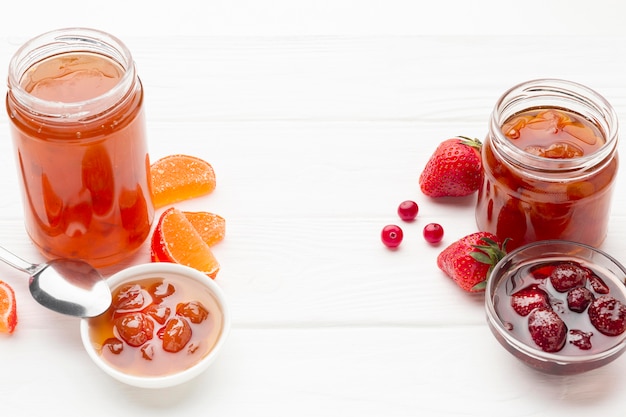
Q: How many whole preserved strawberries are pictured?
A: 5